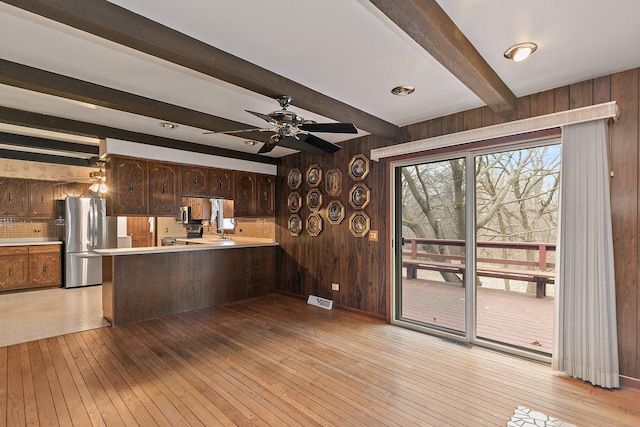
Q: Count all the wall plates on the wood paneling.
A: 11